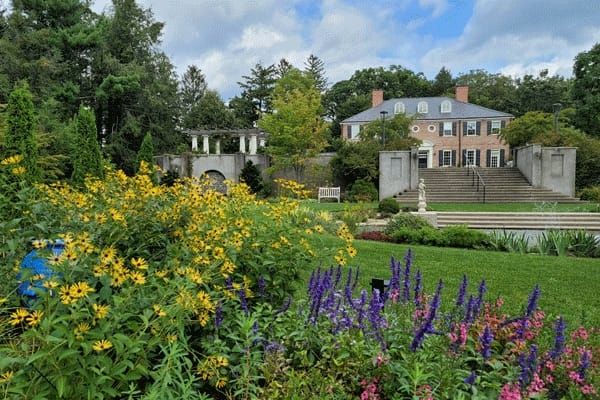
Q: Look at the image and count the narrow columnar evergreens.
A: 3